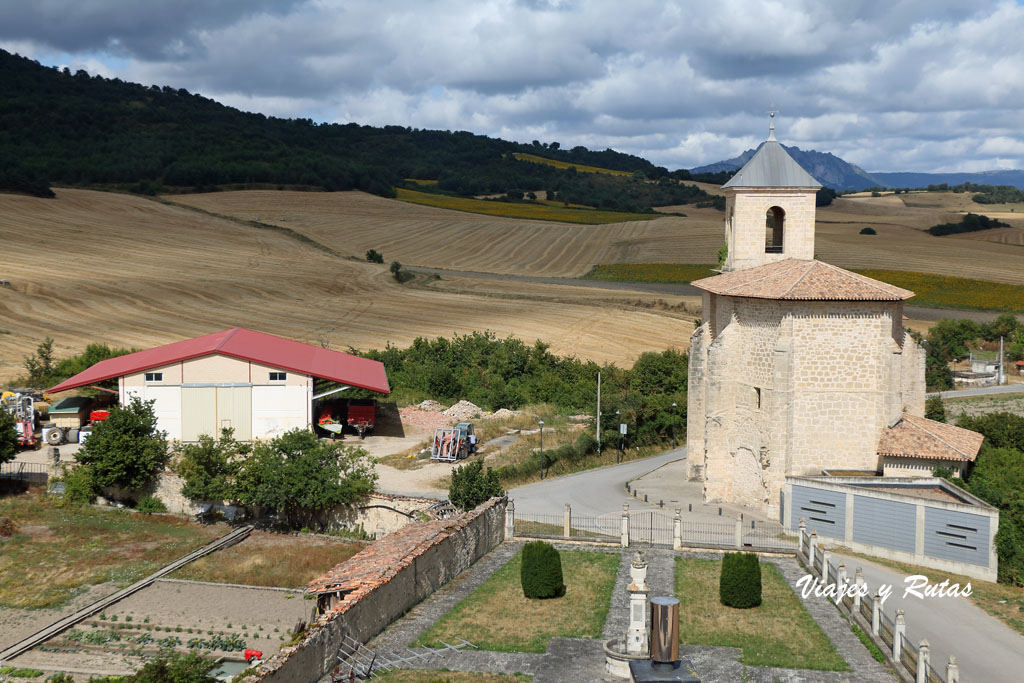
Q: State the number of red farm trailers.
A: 1